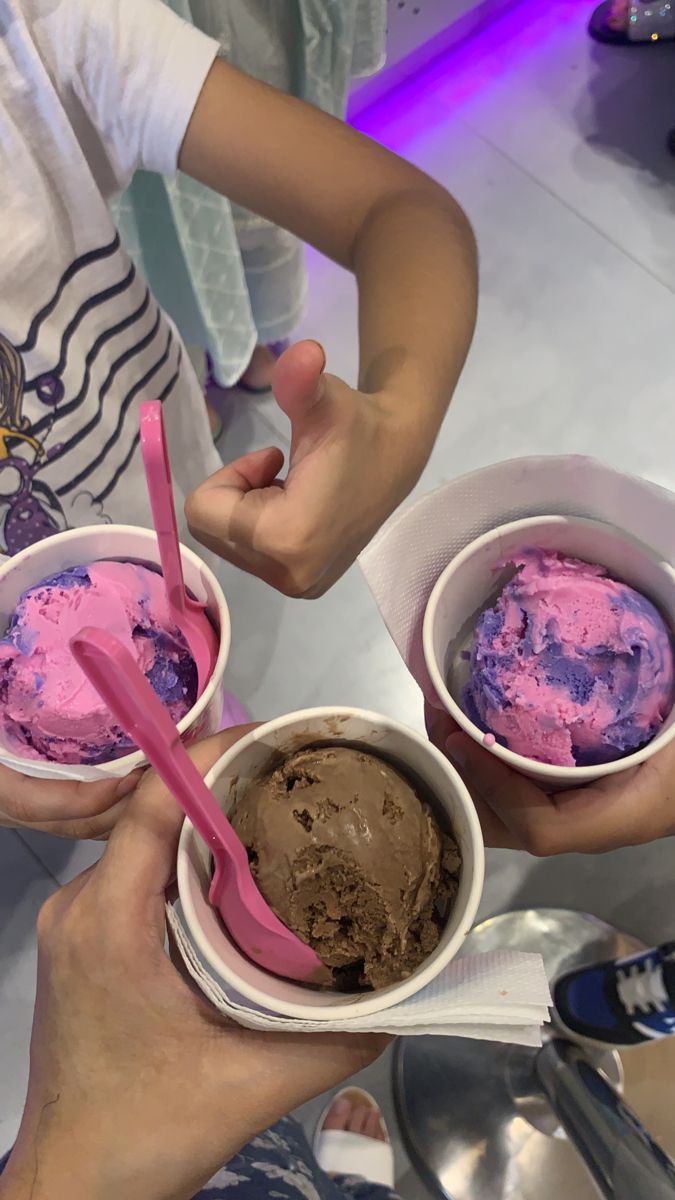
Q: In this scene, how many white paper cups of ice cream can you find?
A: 3